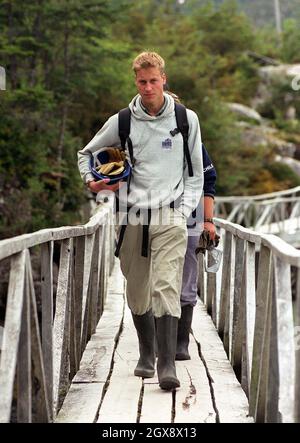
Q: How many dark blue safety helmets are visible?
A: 1